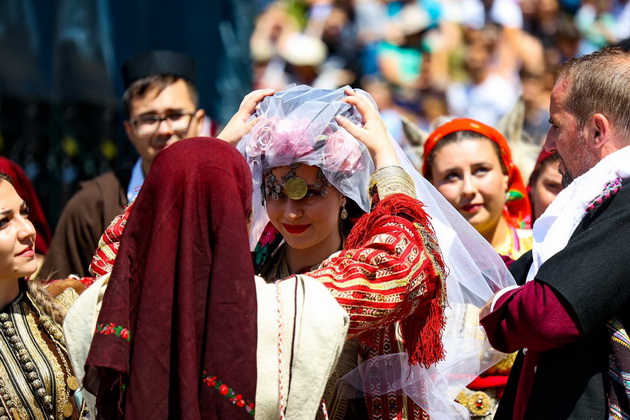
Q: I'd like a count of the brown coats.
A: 1